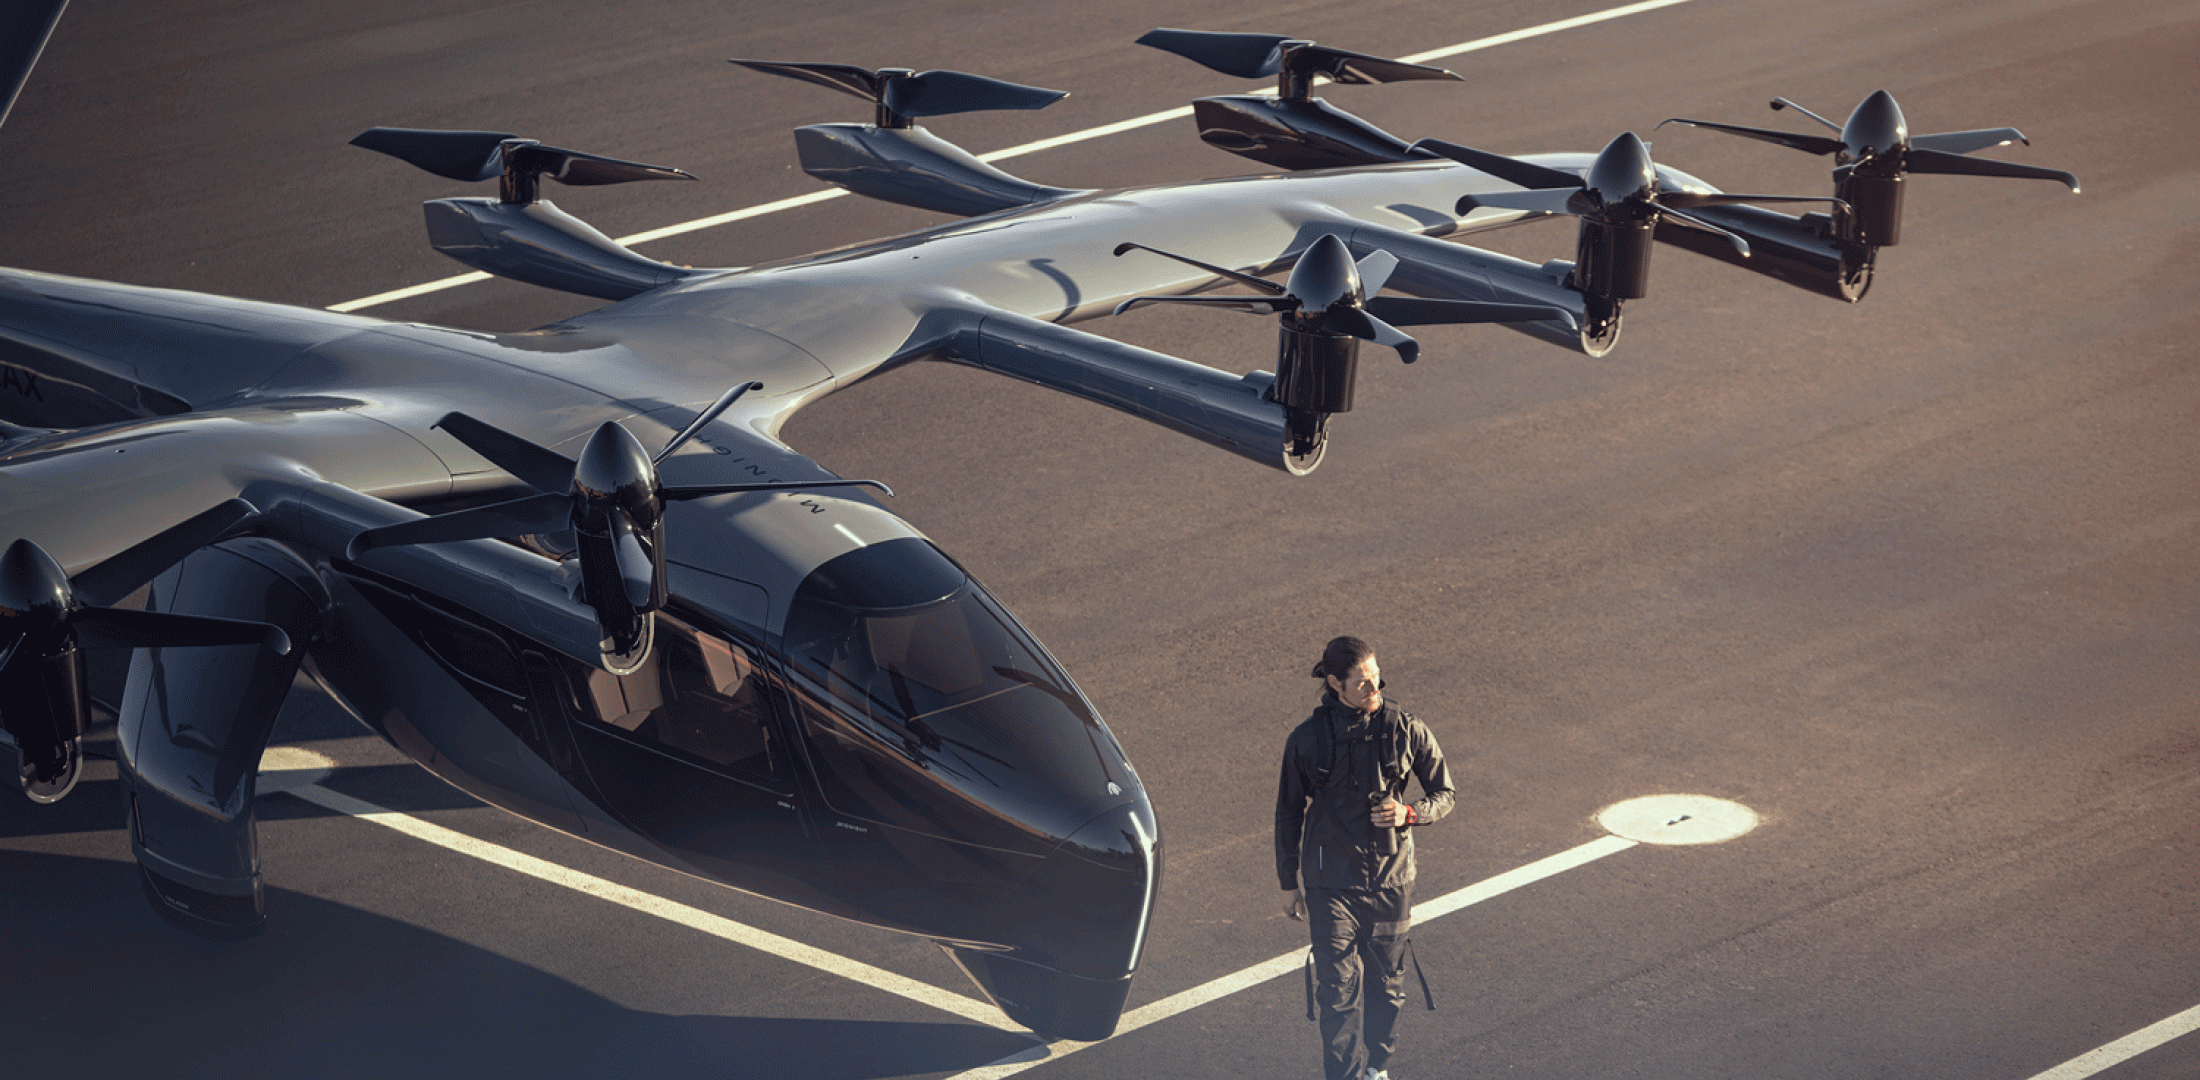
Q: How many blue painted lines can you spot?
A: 0